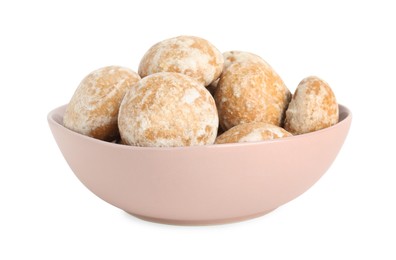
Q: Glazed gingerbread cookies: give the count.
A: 7